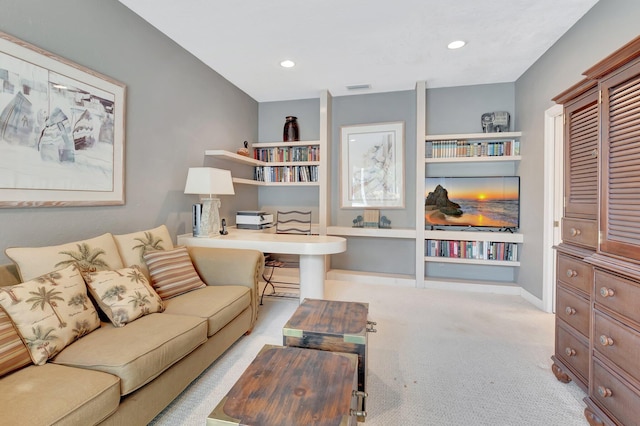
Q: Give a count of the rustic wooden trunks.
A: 2